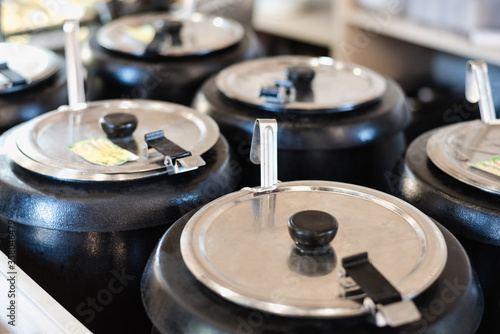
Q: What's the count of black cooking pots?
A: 6